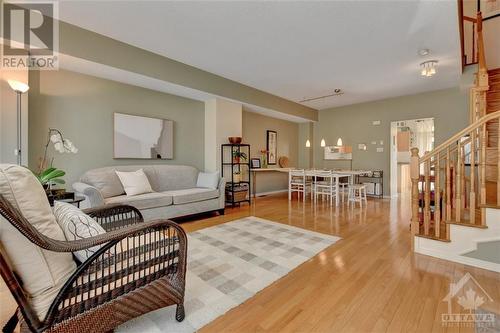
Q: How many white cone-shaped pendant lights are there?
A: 3